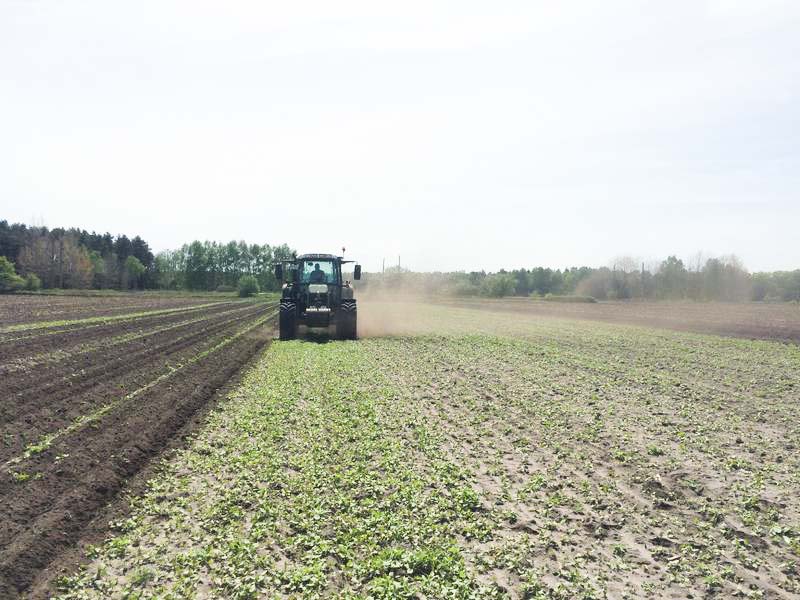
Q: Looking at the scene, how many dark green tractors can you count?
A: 1